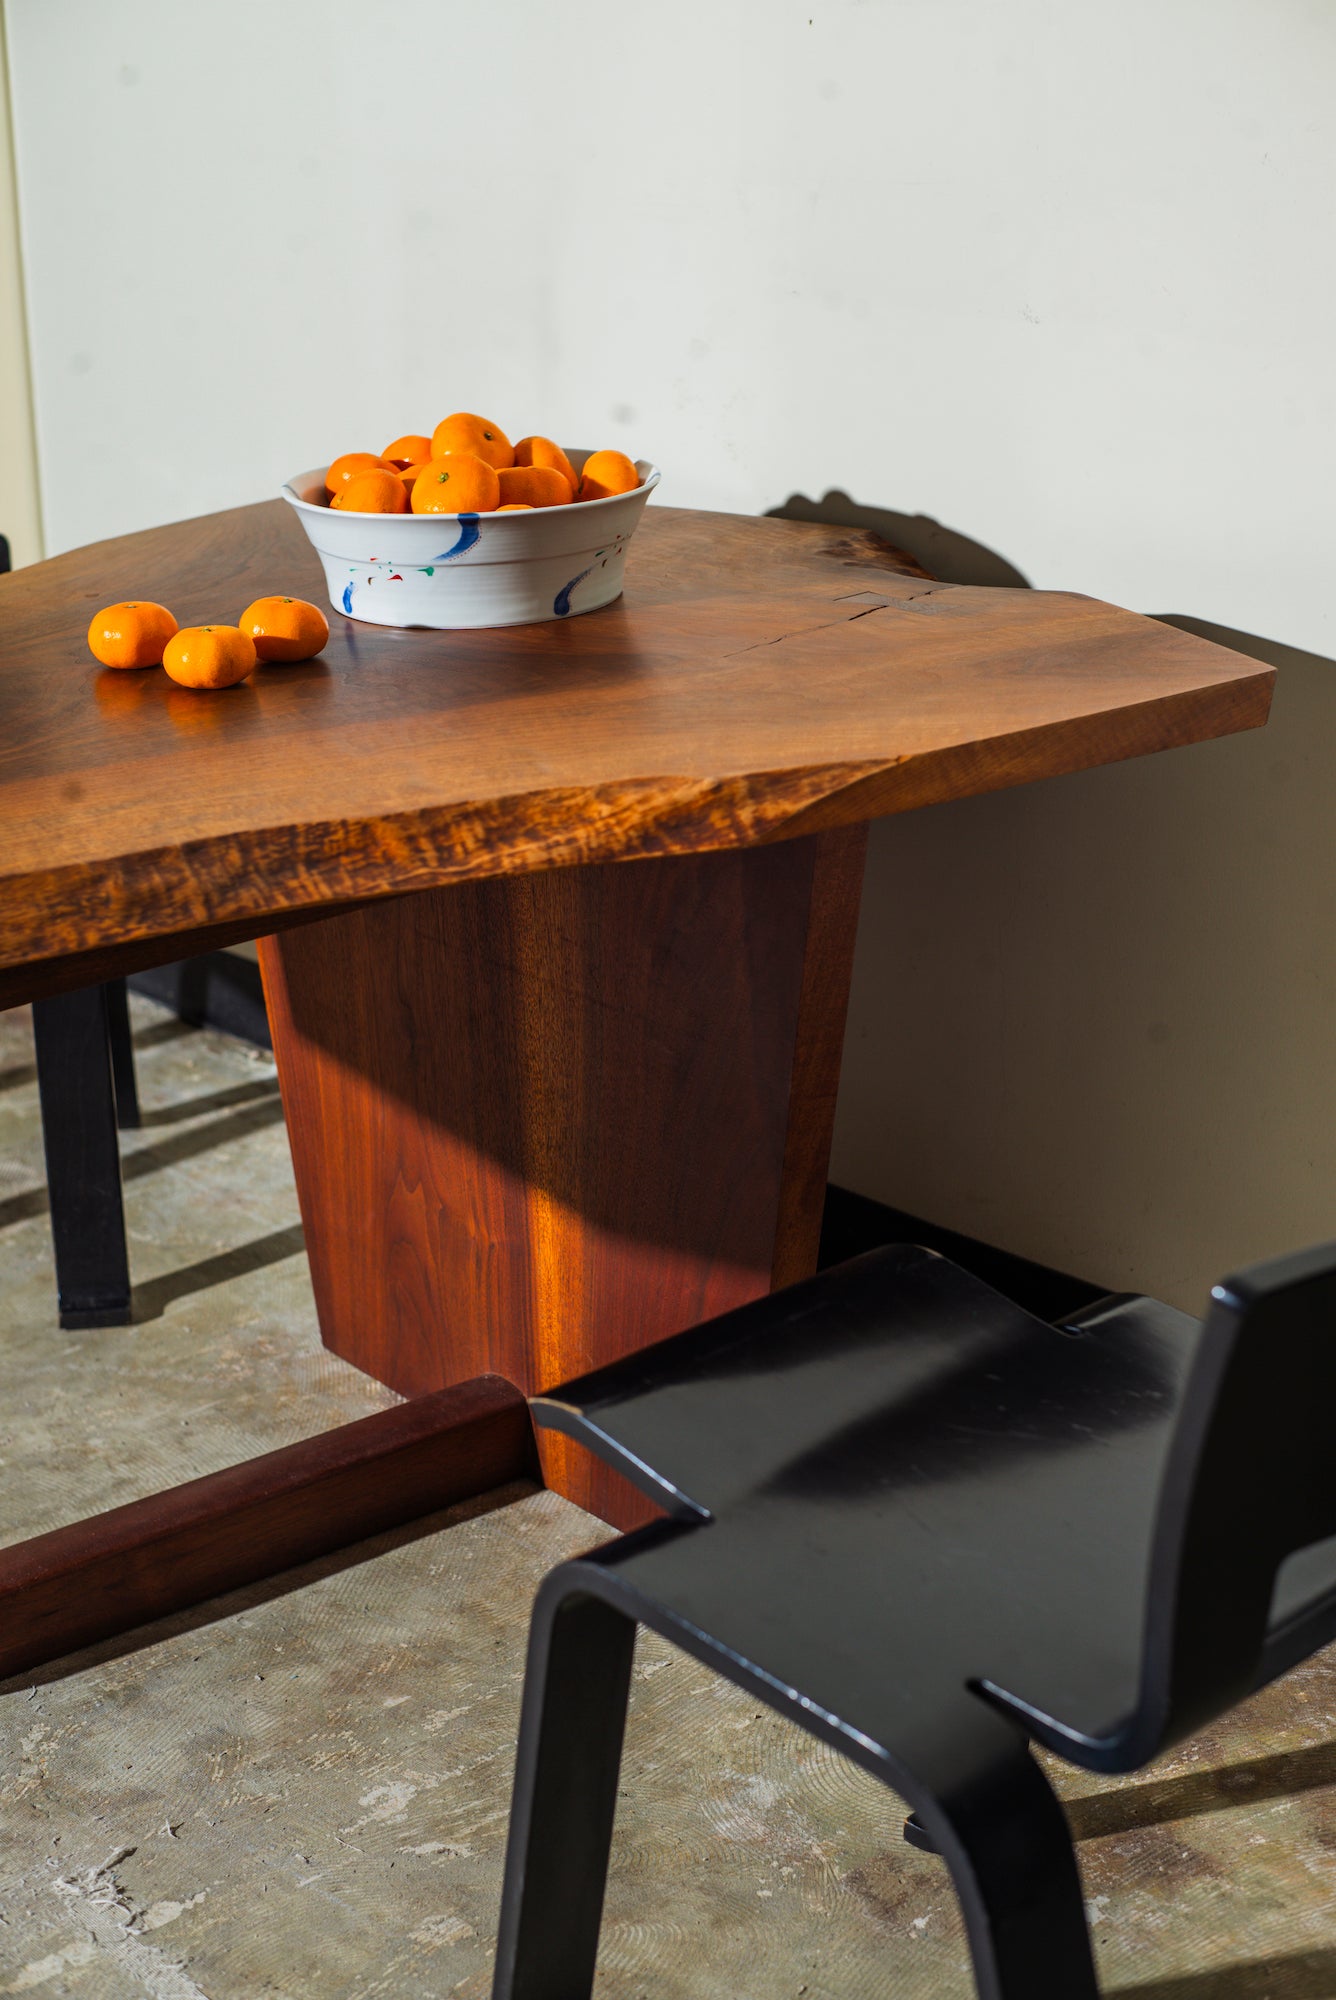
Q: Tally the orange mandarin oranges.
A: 13